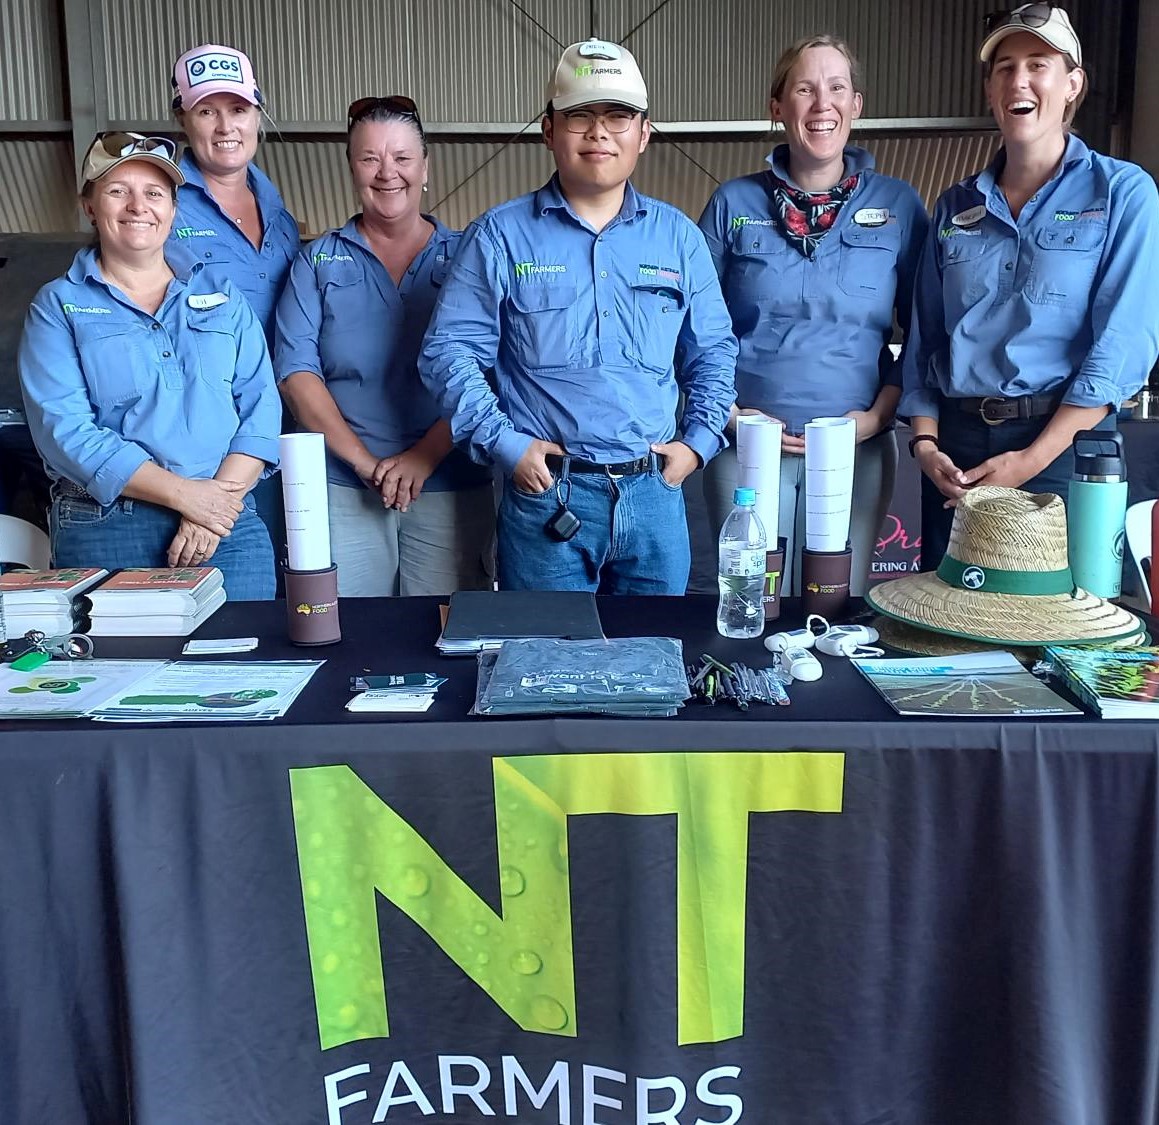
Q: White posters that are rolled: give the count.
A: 3